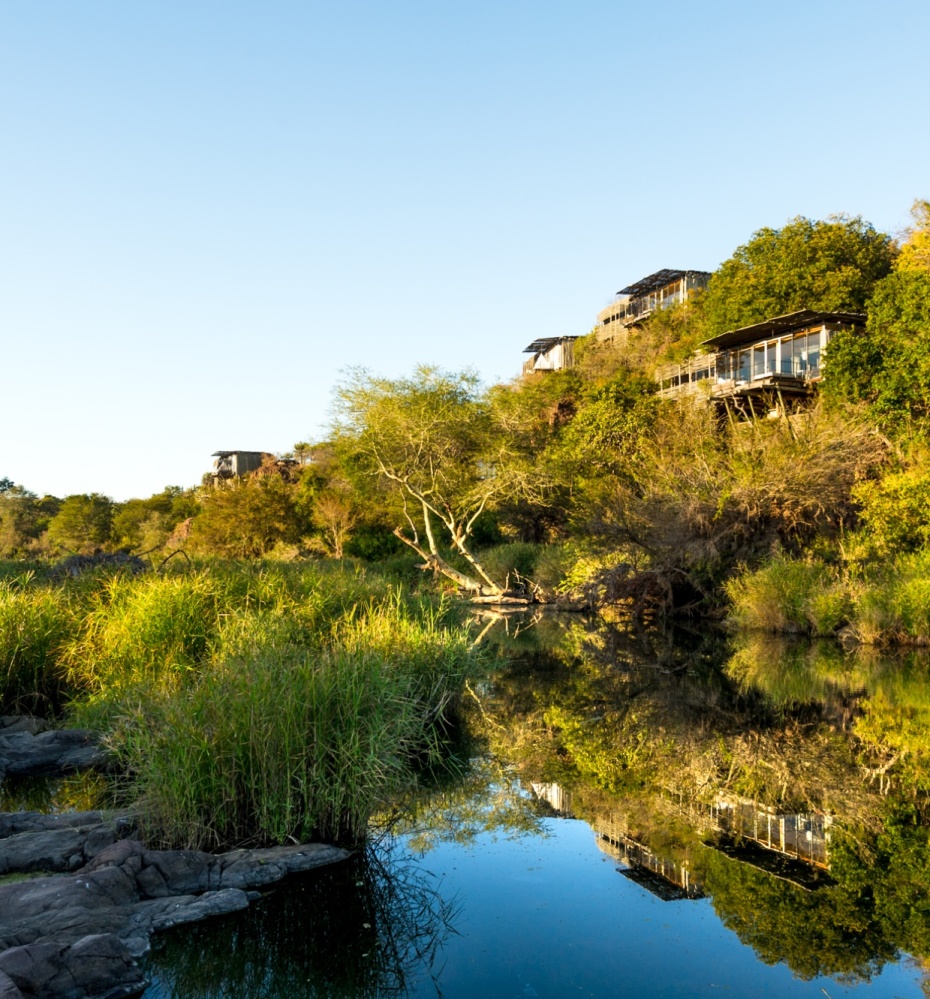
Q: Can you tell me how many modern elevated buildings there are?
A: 4